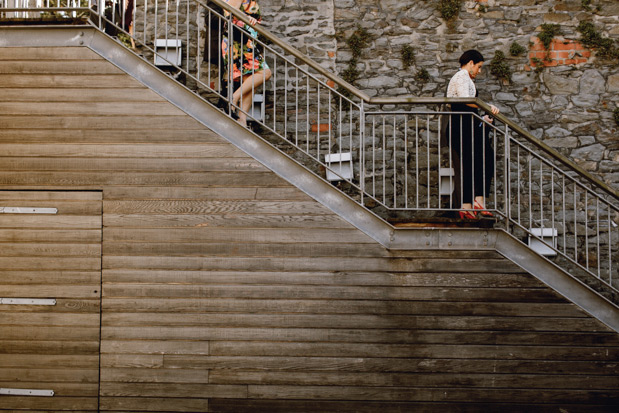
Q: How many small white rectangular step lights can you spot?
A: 5